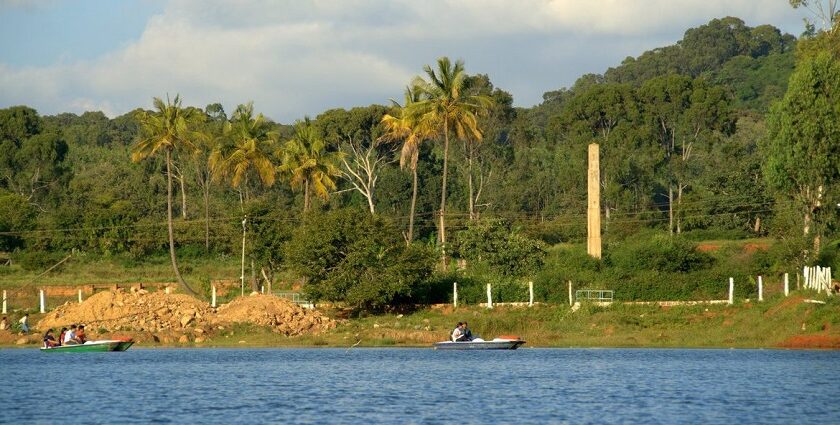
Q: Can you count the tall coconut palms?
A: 5